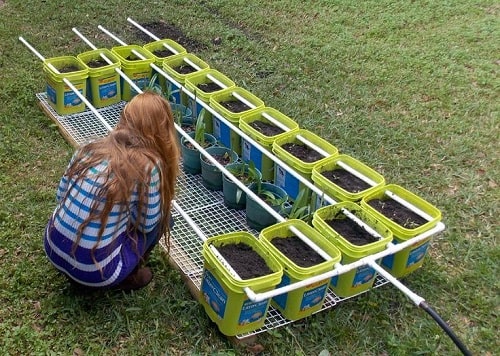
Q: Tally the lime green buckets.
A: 14